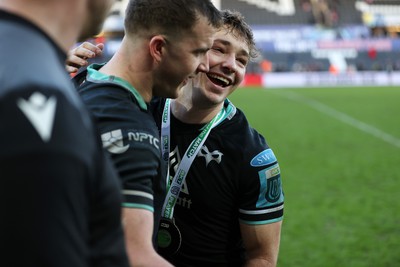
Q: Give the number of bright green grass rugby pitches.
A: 1